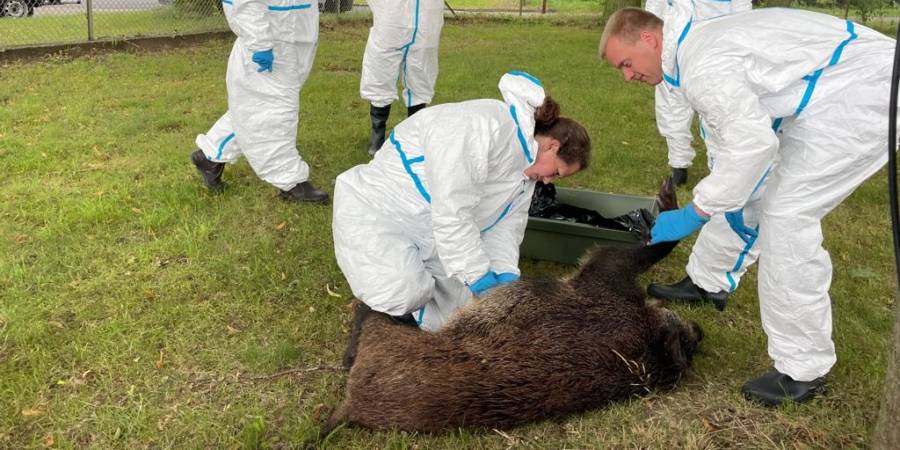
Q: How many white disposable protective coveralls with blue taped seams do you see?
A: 5